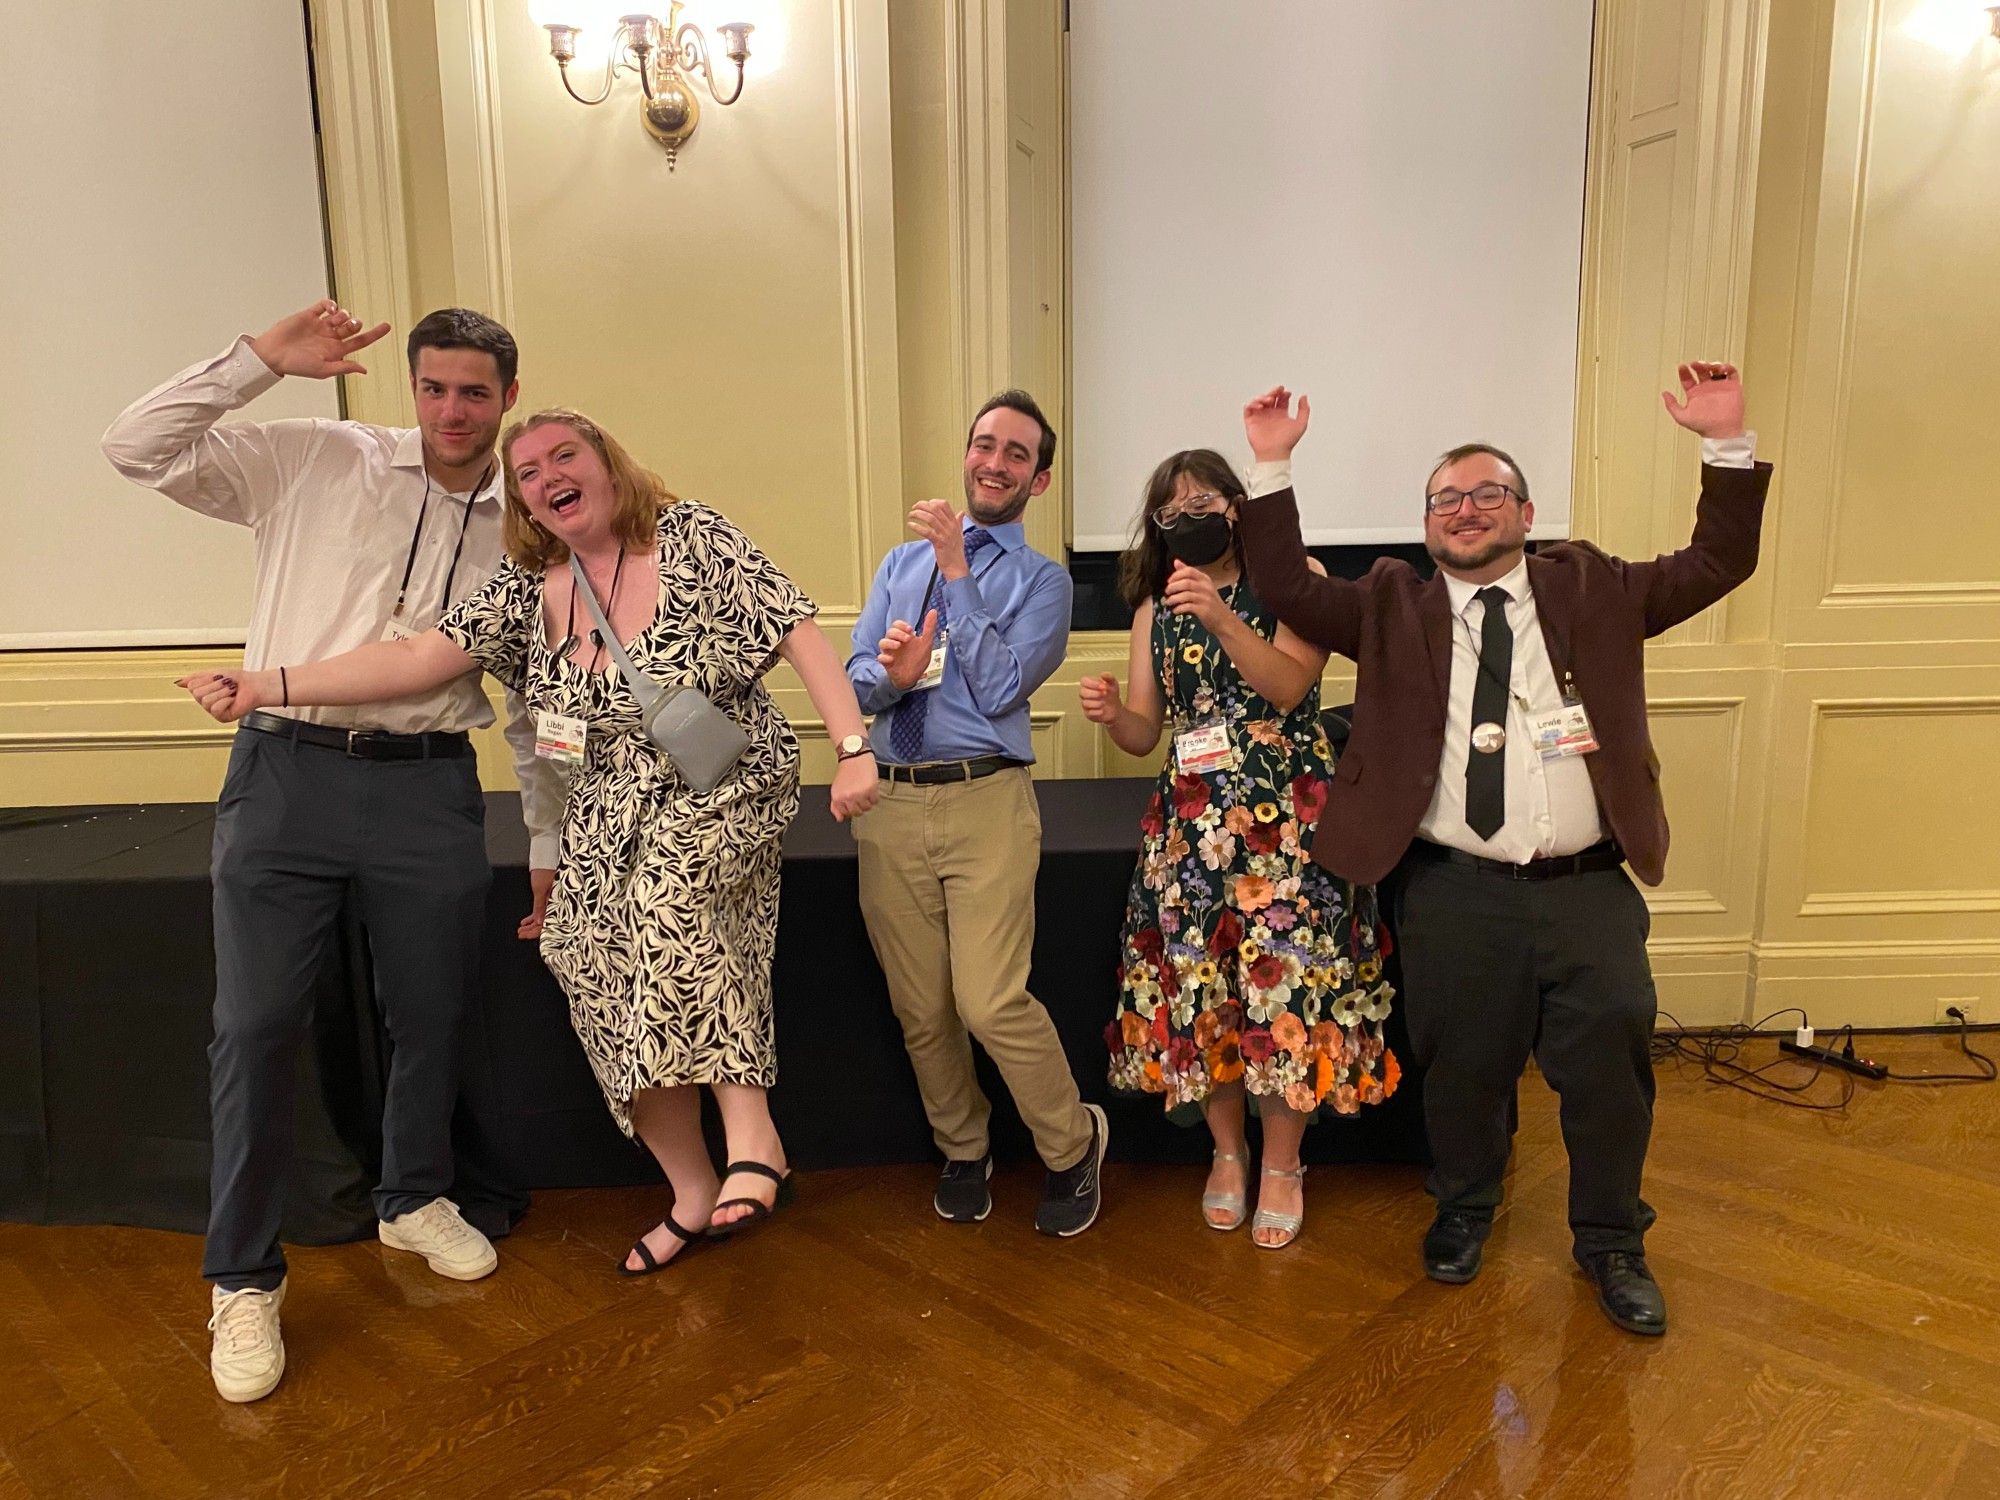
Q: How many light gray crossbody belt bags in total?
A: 1